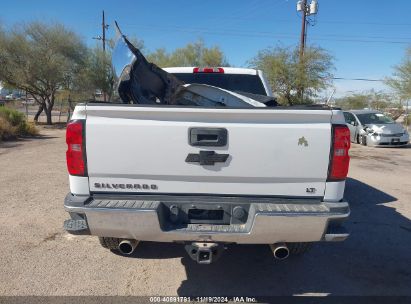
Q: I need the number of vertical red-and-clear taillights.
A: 2